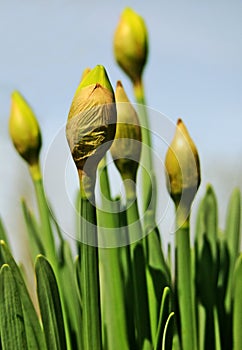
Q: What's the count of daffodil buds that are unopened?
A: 5